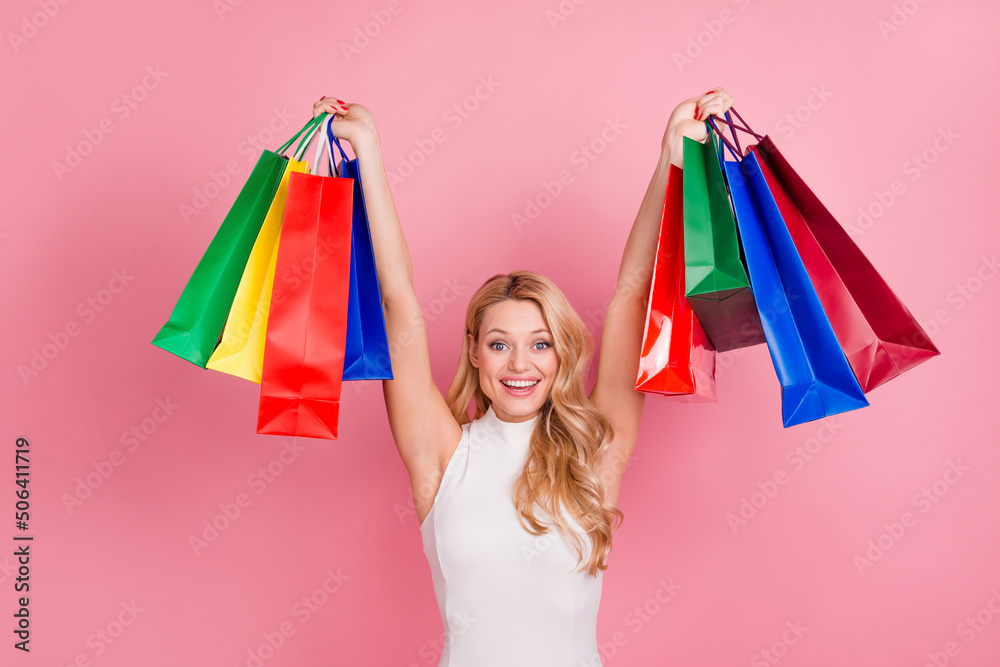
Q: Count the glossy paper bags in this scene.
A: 8